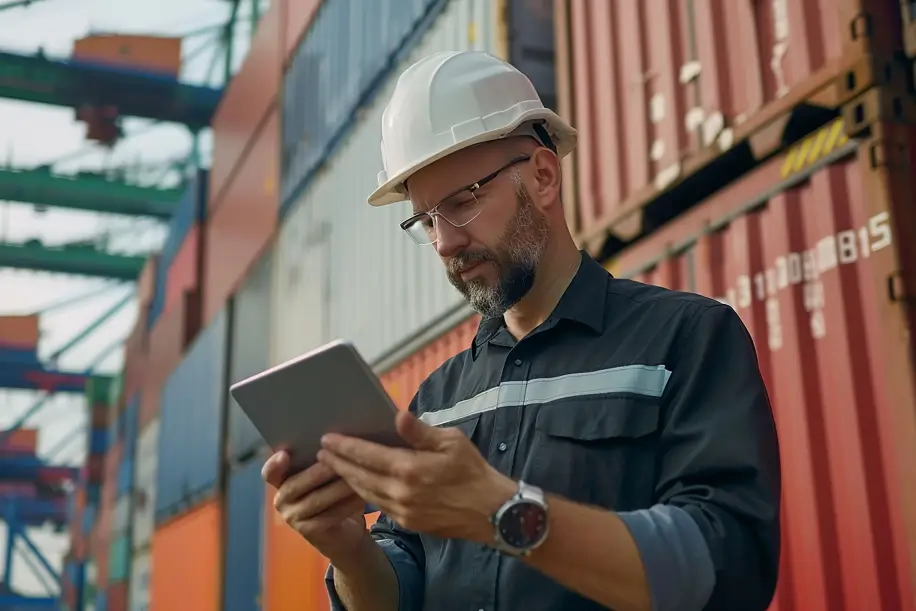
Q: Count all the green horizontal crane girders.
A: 3